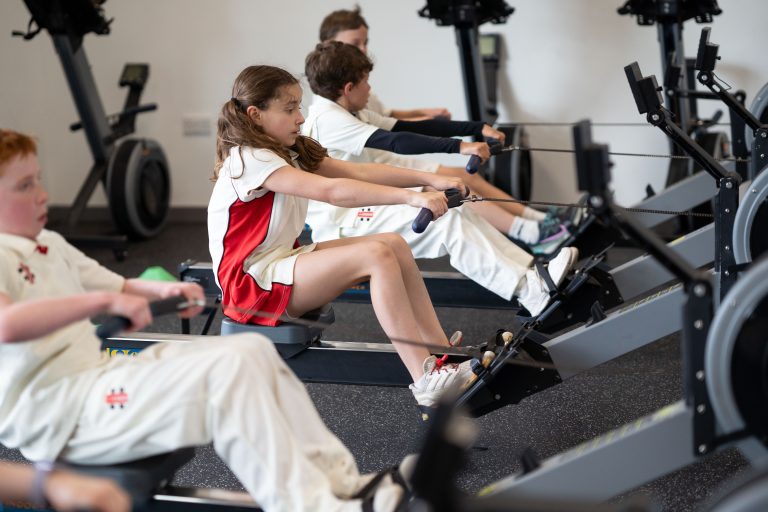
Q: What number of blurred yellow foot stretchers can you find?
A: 0